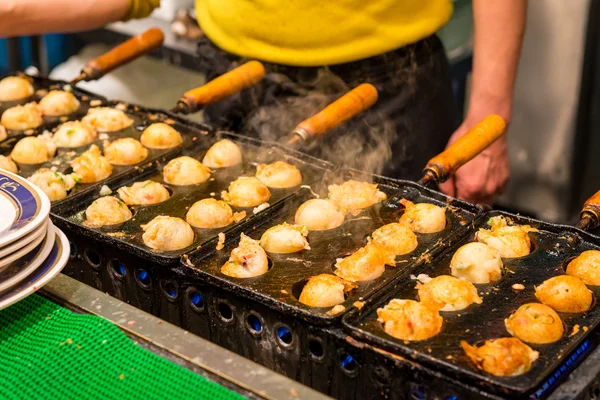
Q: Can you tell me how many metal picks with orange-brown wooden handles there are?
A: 5